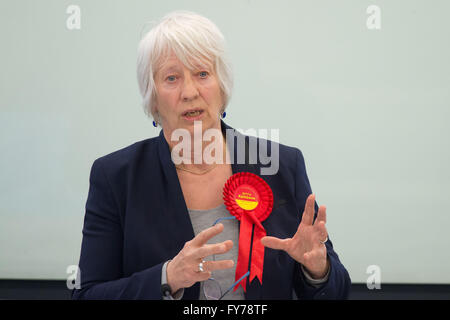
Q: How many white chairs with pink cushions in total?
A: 0